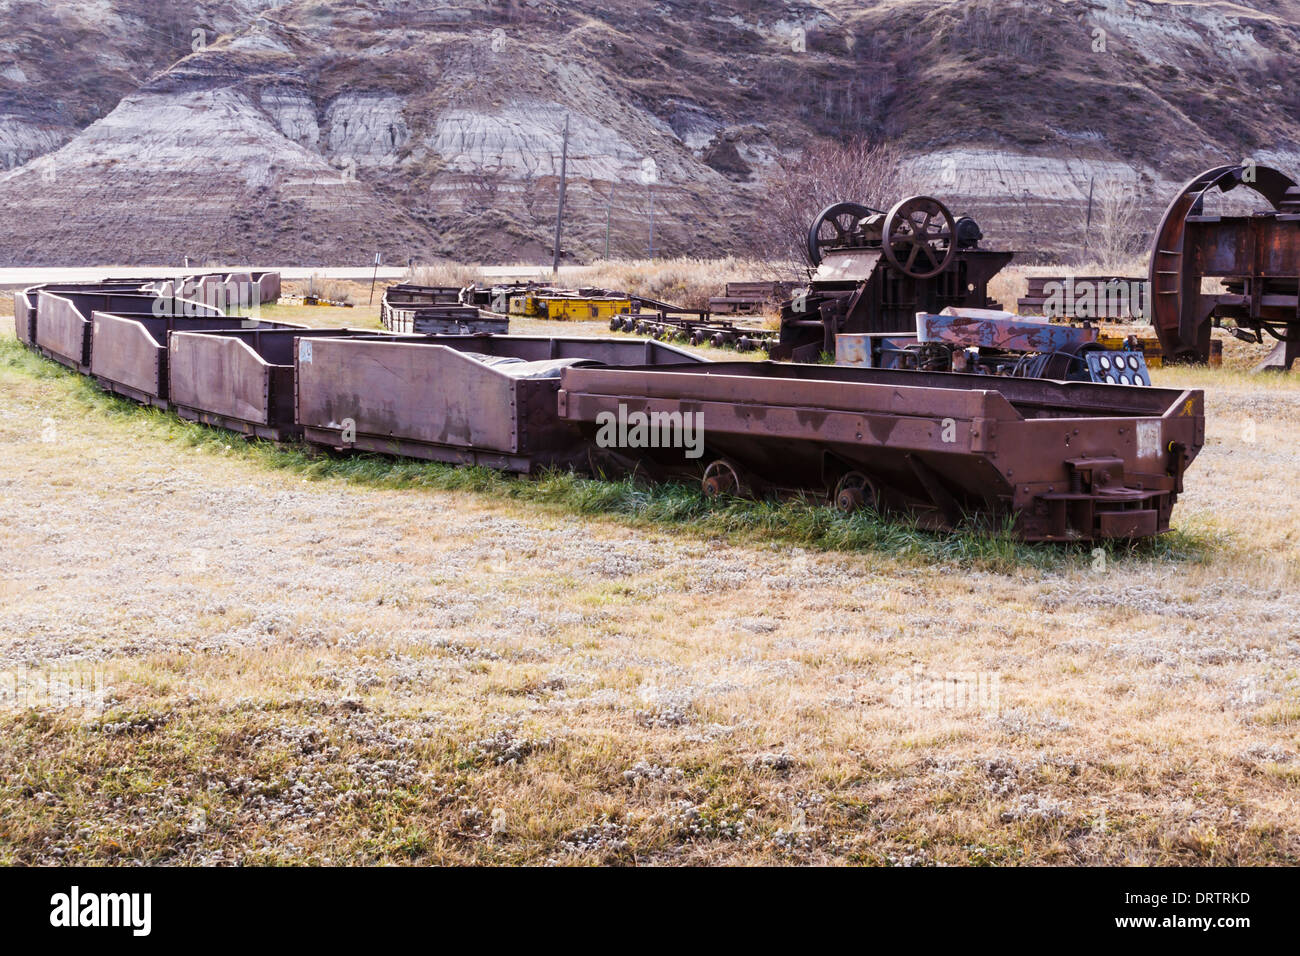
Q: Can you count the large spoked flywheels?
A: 2